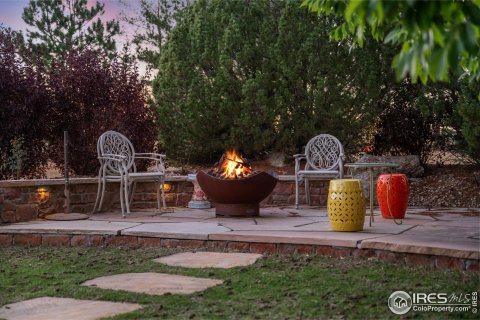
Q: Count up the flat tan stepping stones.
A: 3